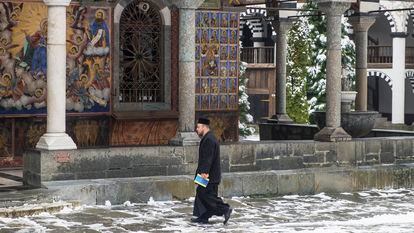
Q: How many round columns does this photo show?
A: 5